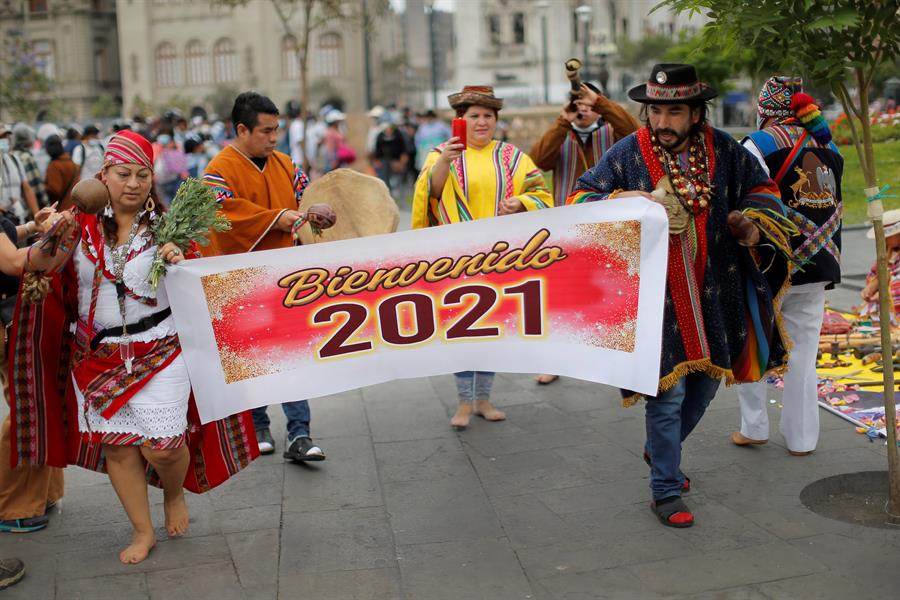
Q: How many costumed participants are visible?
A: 6